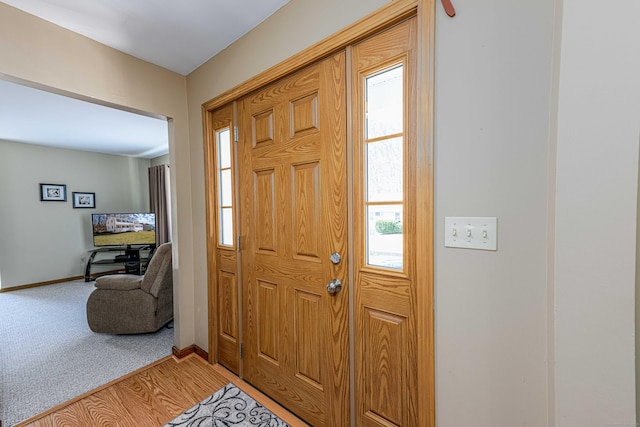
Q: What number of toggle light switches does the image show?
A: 3